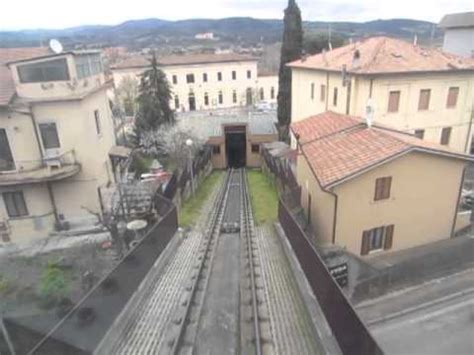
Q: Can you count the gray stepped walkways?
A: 2